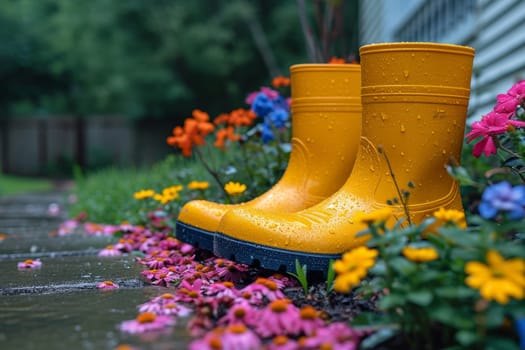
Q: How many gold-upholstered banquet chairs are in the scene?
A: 0